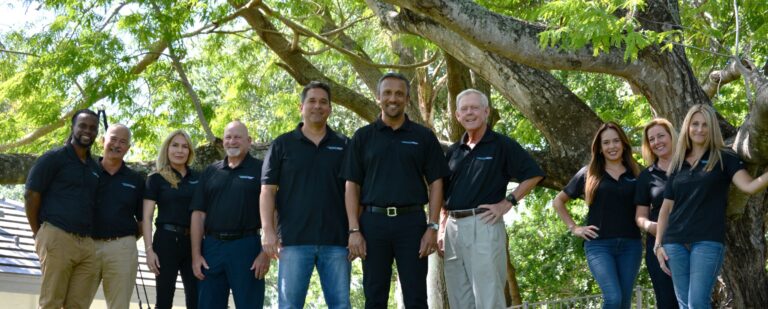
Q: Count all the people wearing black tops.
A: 10